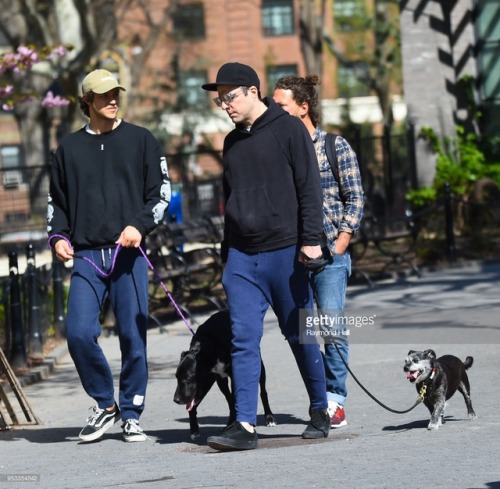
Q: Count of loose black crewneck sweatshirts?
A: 1